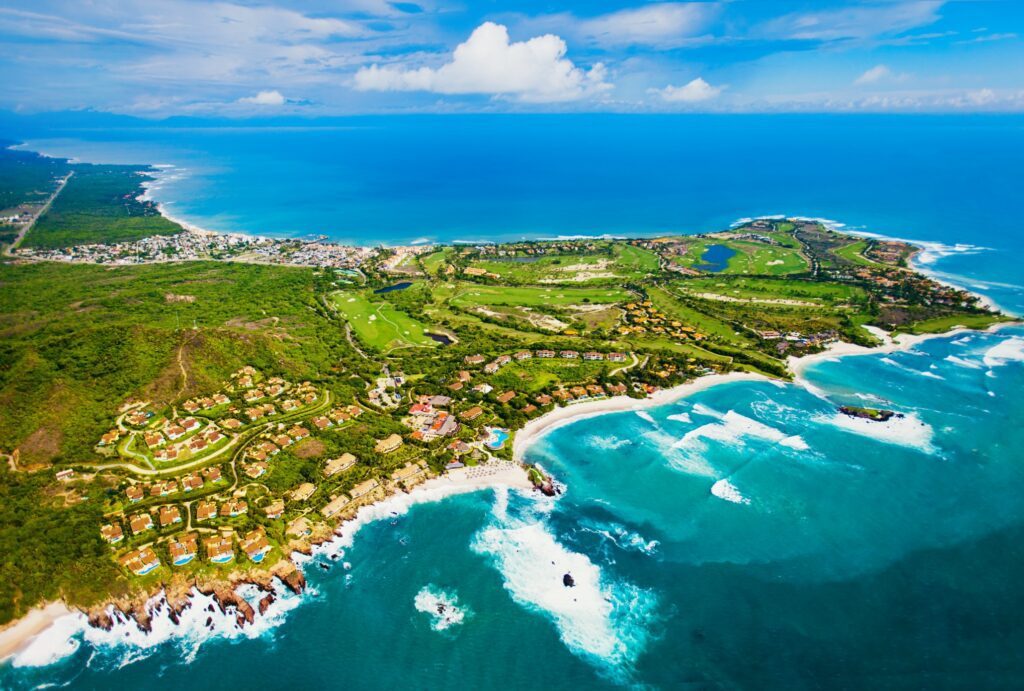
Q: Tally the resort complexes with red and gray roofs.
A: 1